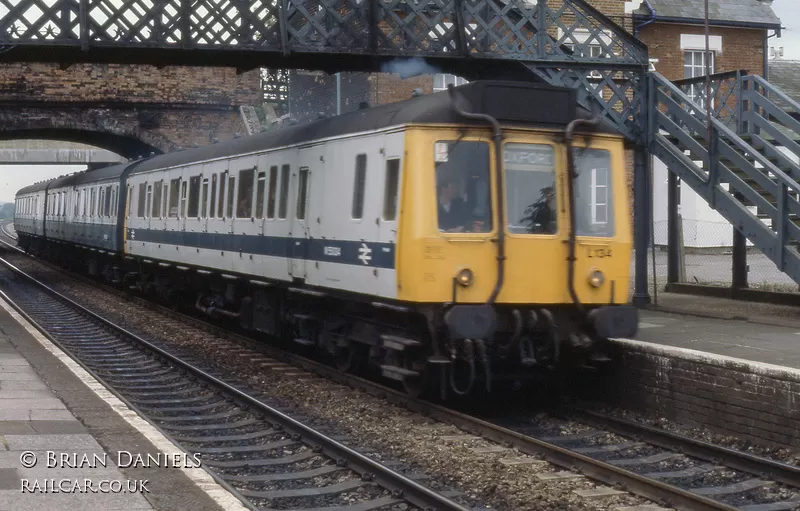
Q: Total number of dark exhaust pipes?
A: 2